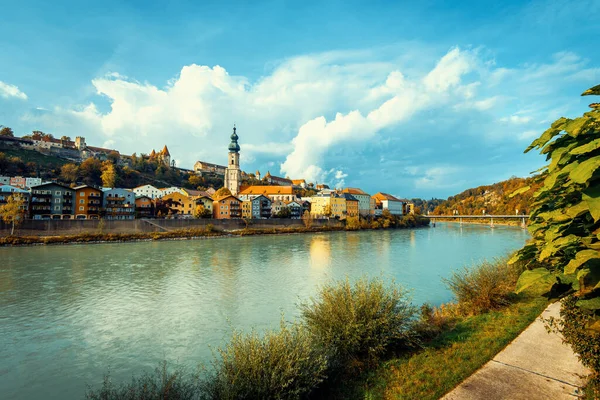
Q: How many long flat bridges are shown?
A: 1